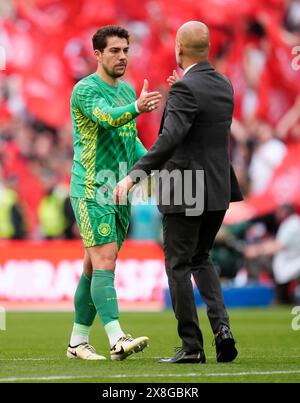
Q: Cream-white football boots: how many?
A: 2